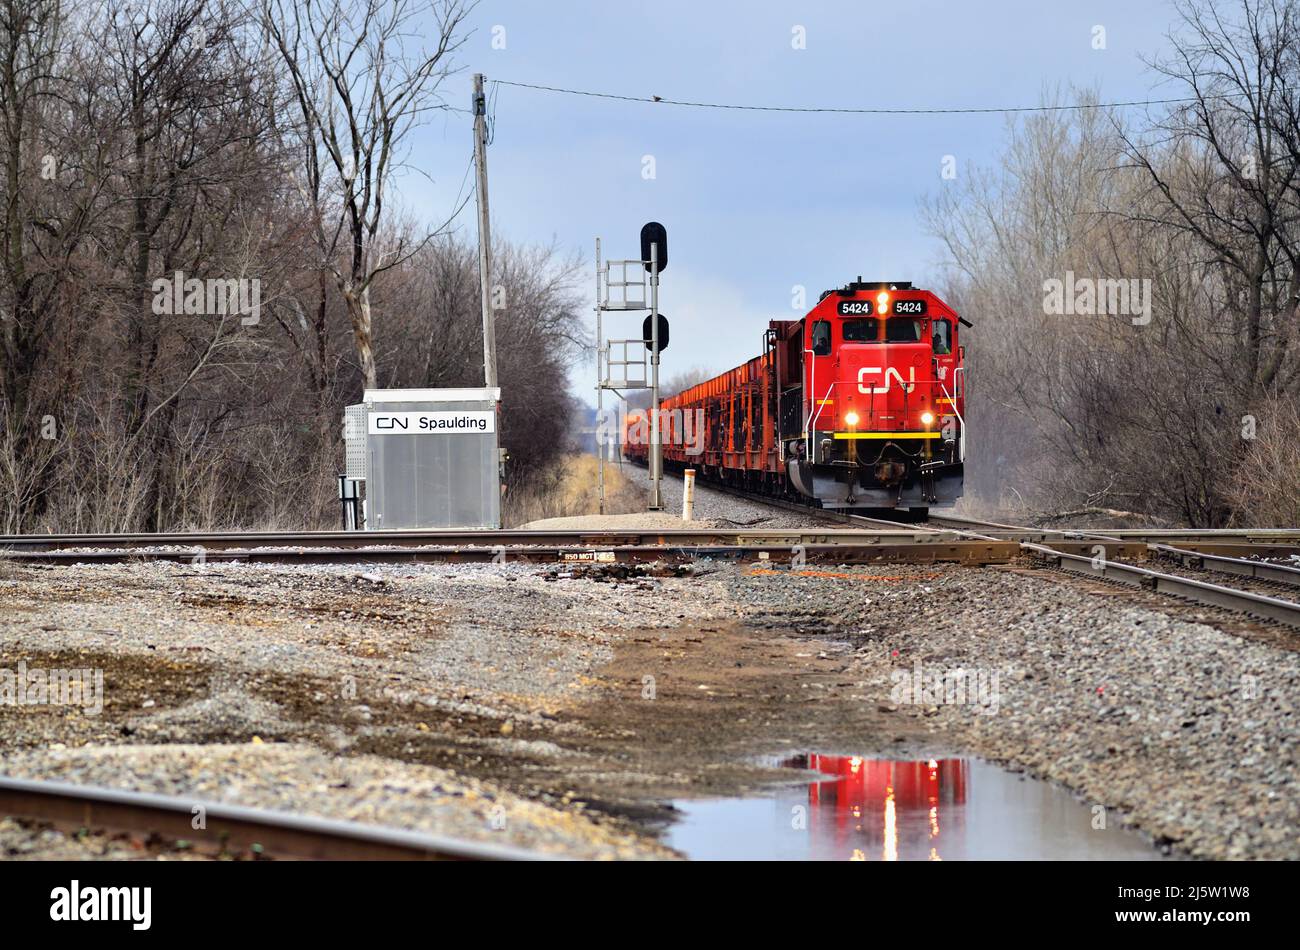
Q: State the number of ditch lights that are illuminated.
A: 2